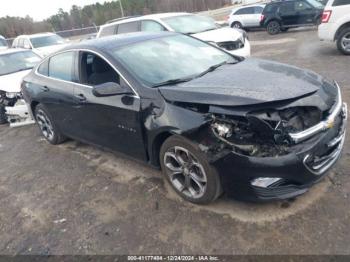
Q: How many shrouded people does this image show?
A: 0